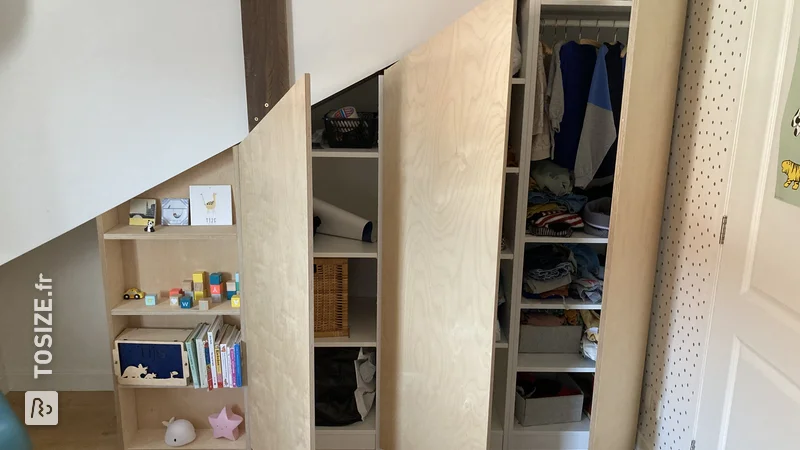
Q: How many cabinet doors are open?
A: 3